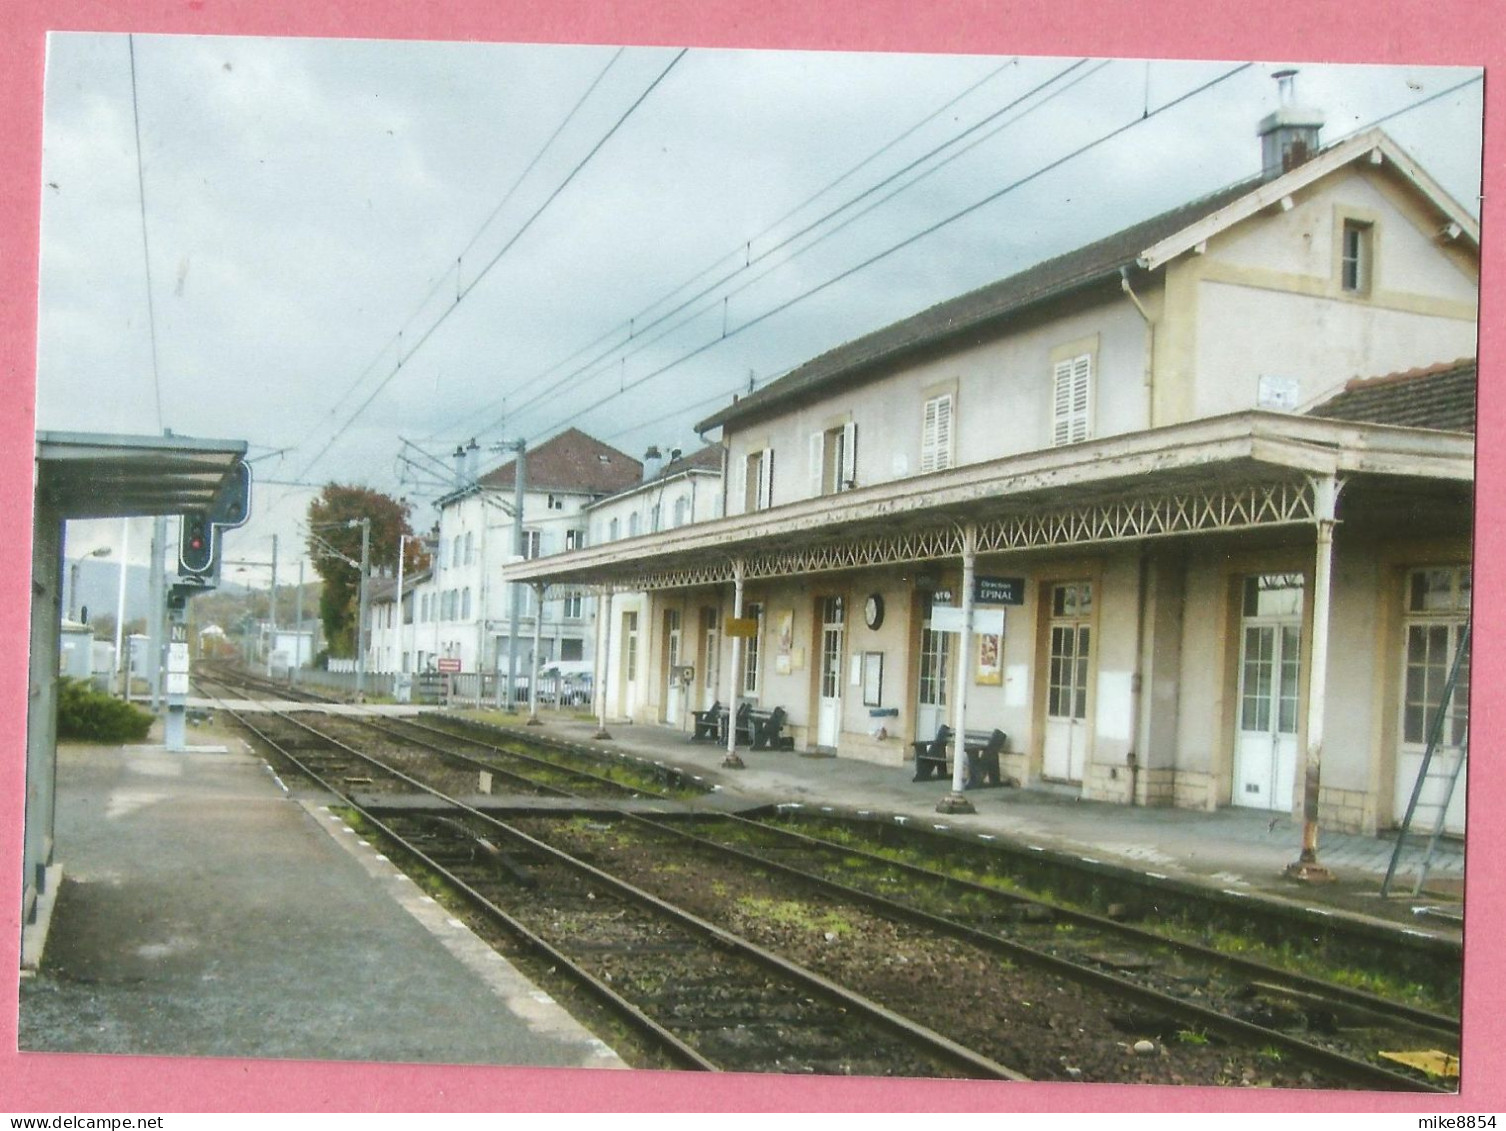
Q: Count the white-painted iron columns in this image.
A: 5